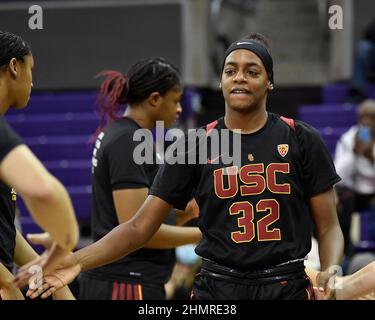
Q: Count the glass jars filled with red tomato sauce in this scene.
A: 0